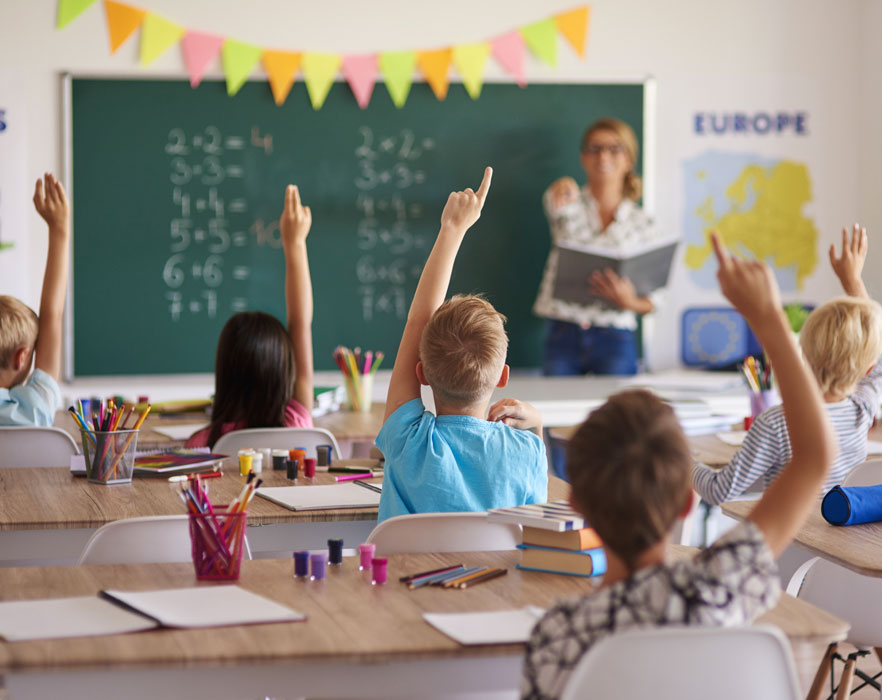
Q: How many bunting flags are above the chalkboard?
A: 14